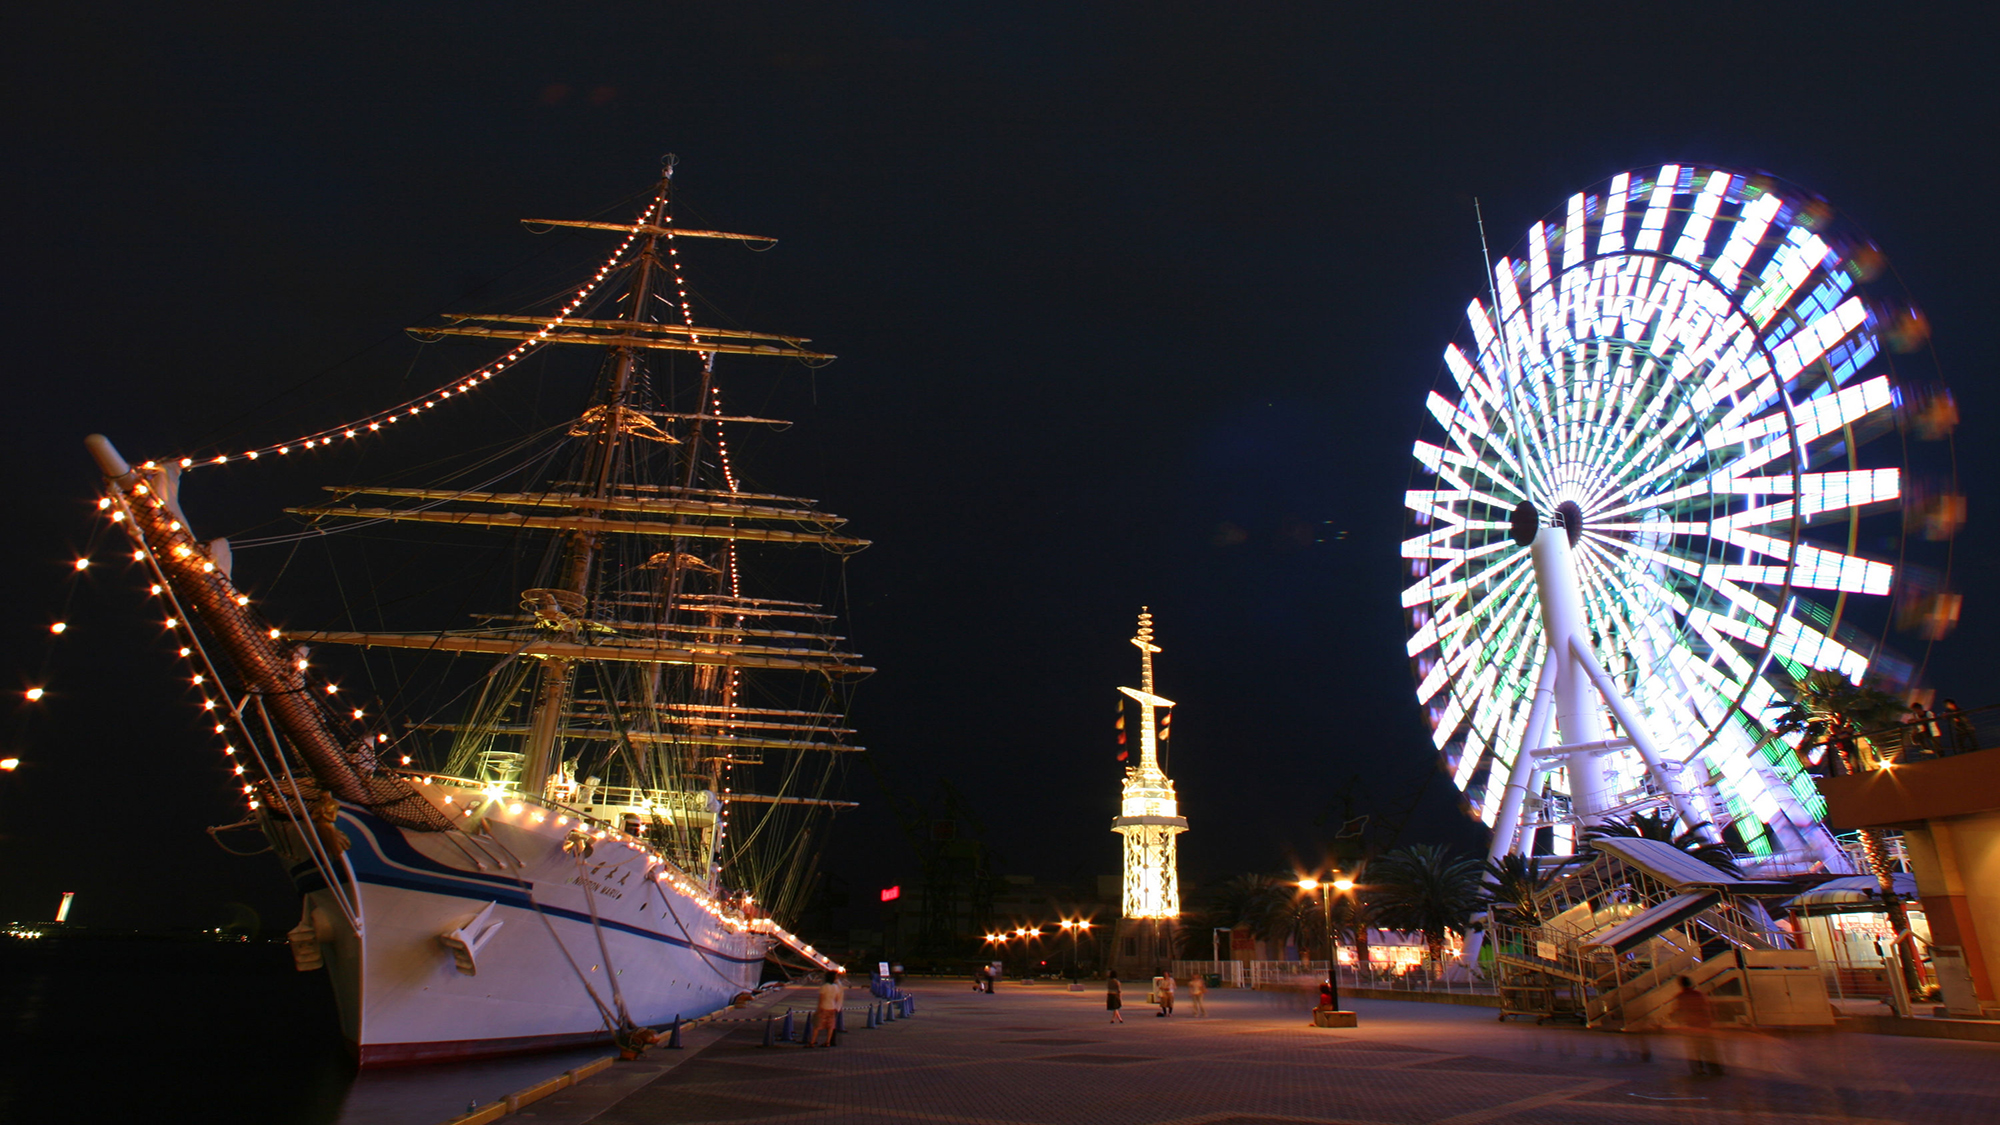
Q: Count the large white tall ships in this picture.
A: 1